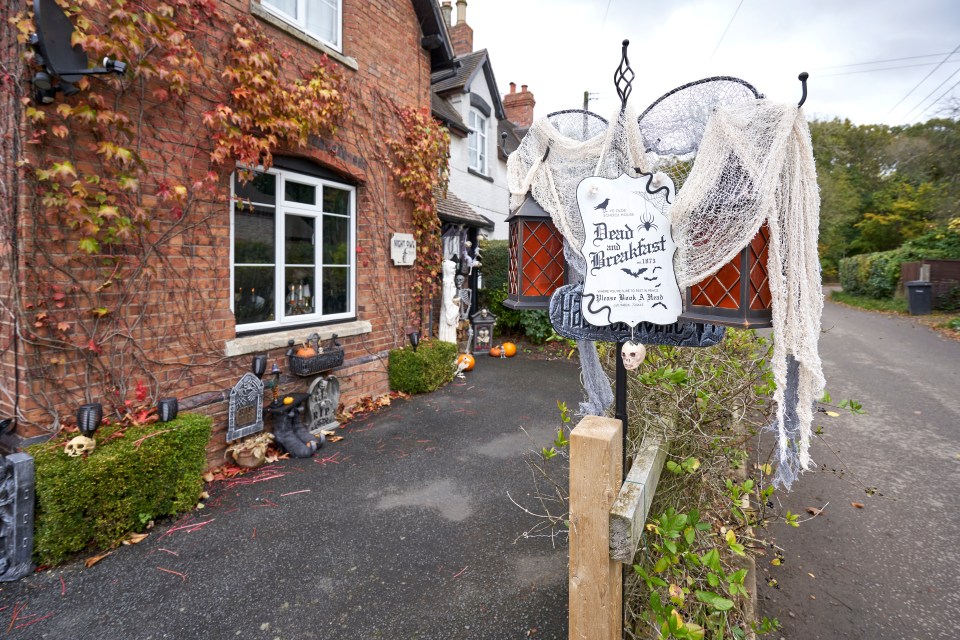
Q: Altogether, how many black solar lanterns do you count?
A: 4